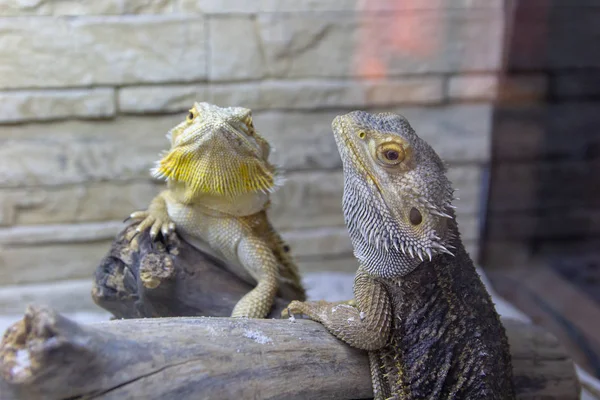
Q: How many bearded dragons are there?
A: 2